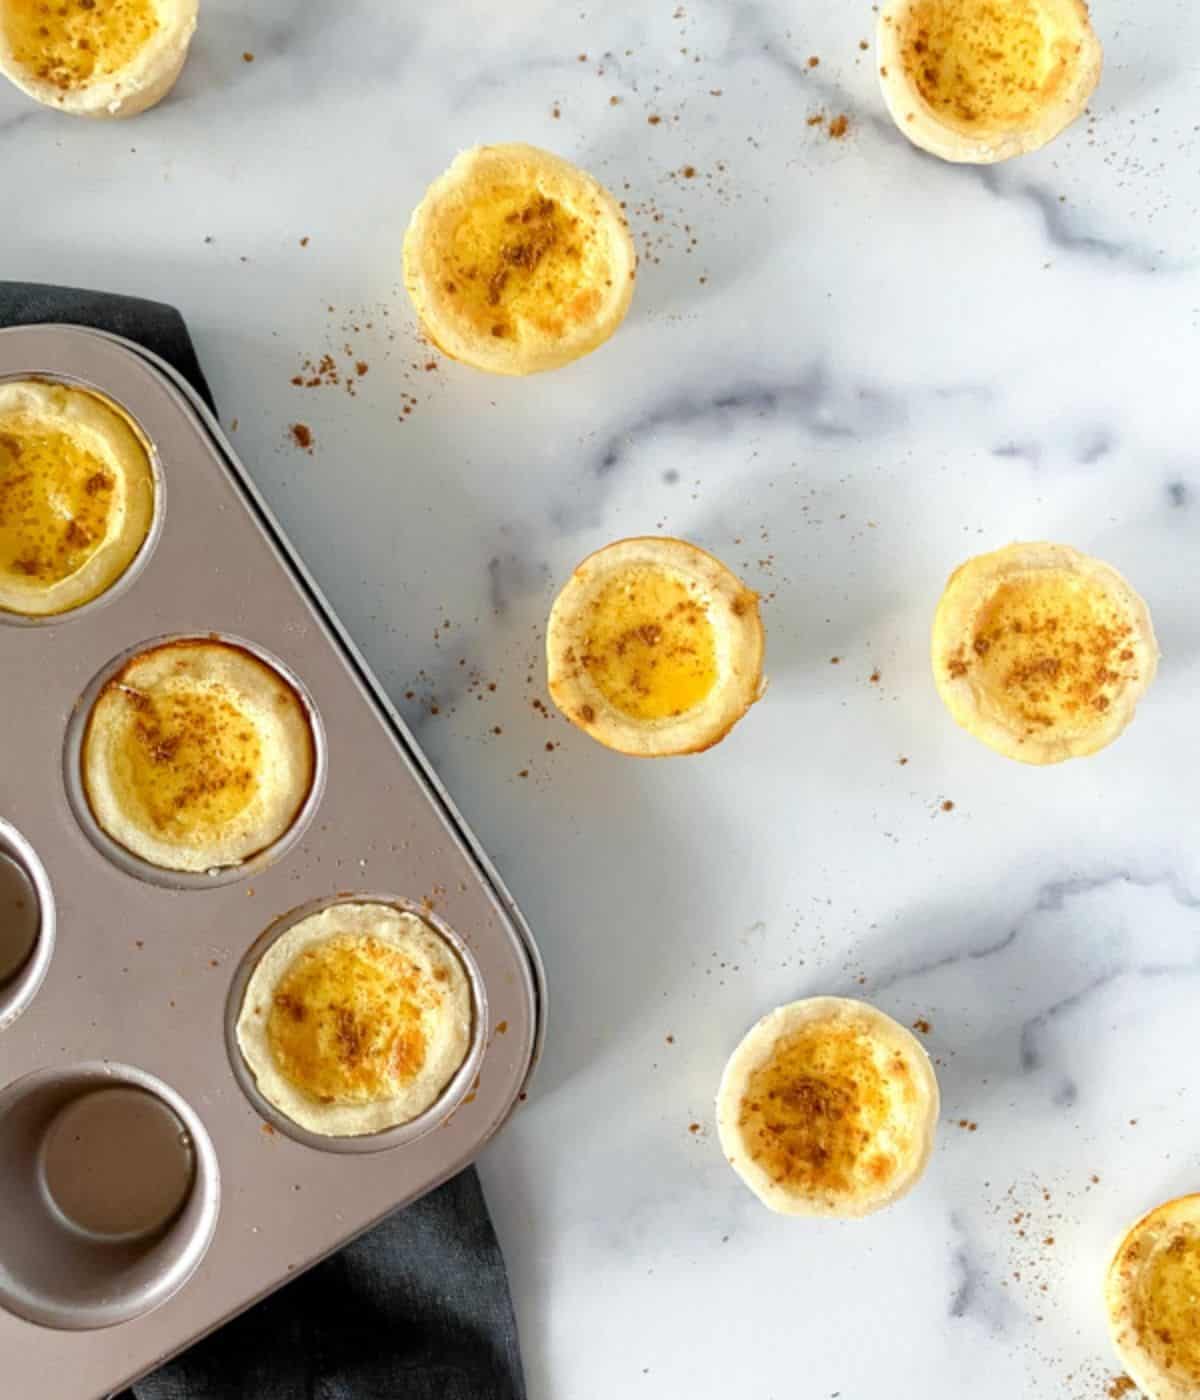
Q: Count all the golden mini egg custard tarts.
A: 10